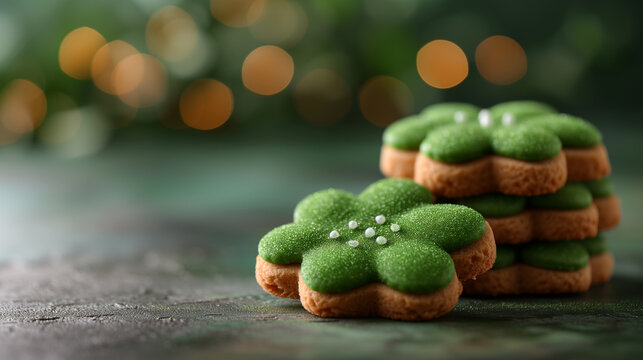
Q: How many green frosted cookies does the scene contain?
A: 4